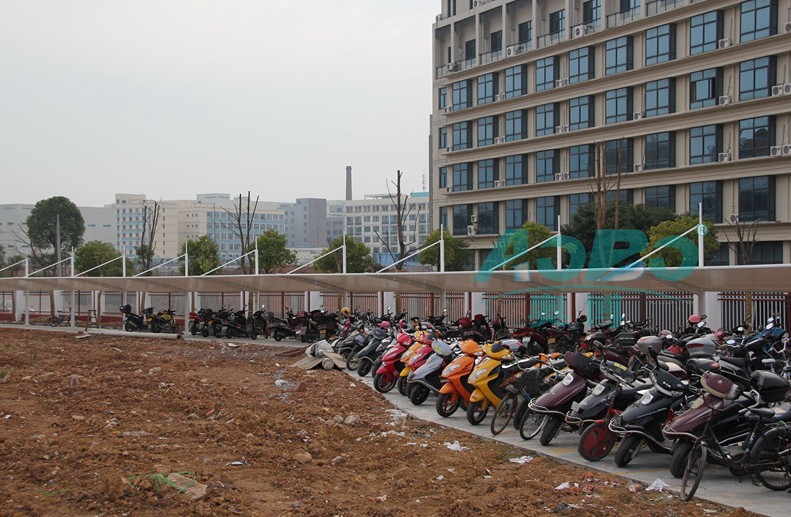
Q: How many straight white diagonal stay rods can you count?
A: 9